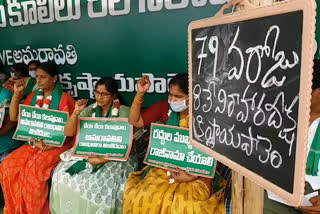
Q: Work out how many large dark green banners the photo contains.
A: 1